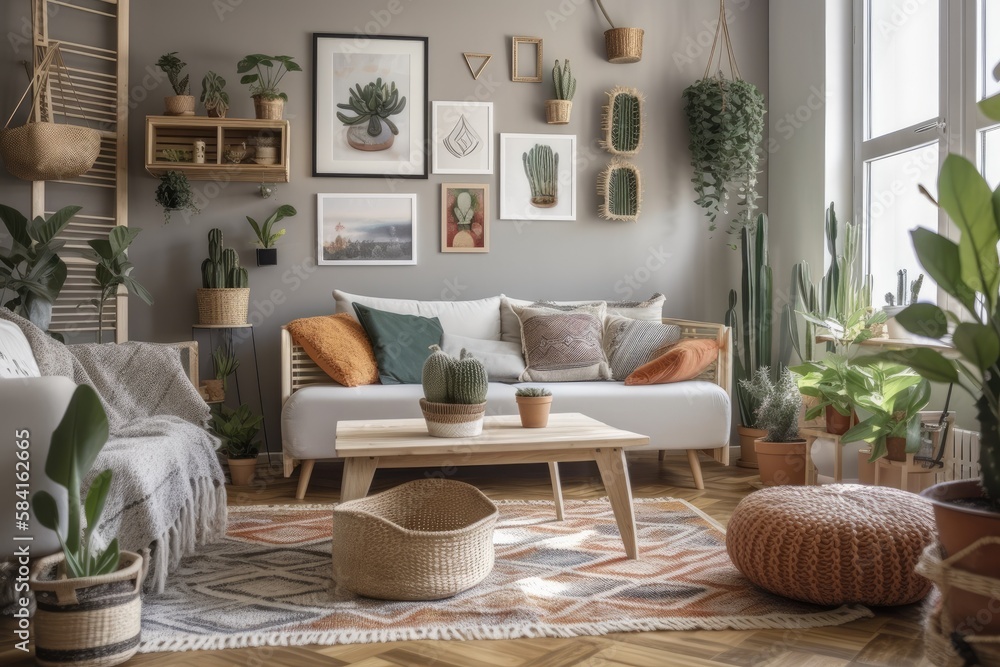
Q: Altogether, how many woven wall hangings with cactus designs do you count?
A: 2